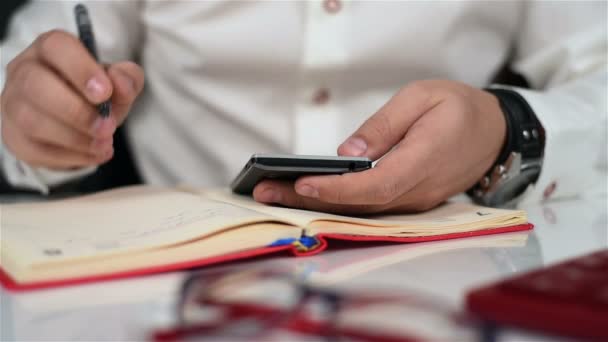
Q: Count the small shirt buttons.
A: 3